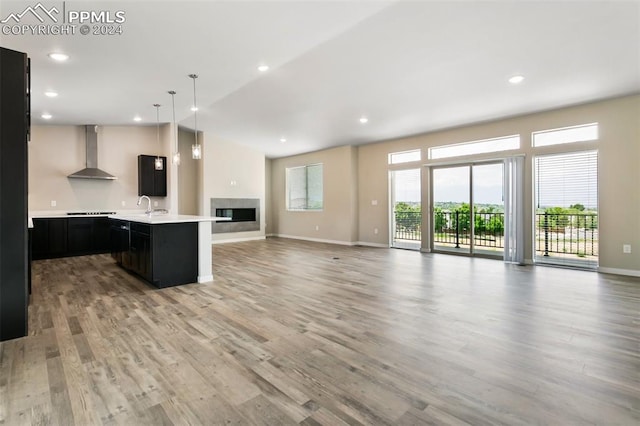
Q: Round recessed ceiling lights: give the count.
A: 9